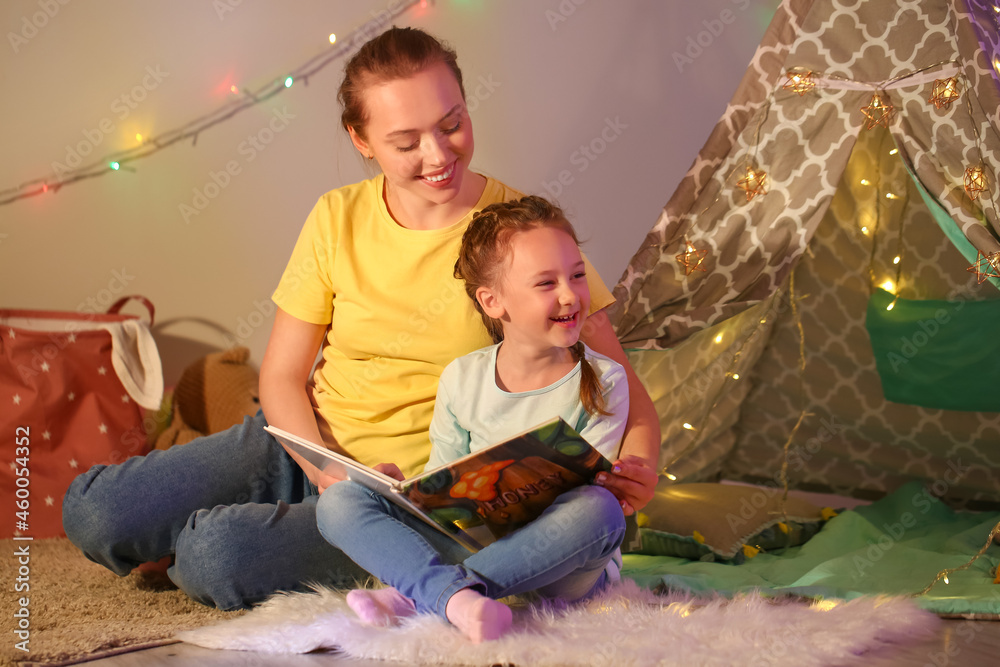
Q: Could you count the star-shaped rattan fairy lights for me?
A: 7